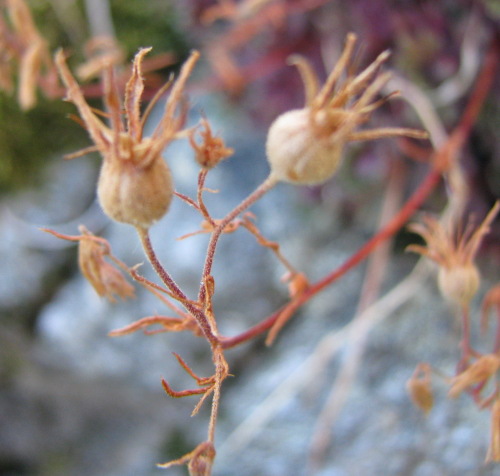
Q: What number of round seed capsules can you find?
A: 3